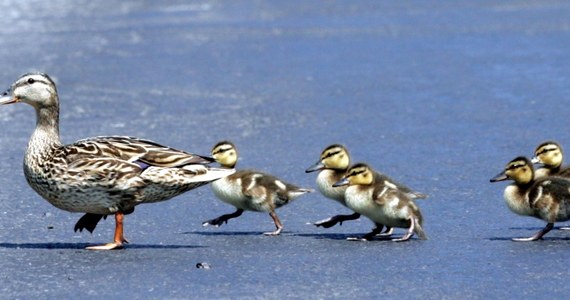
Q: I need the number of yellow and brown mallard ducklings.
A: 5